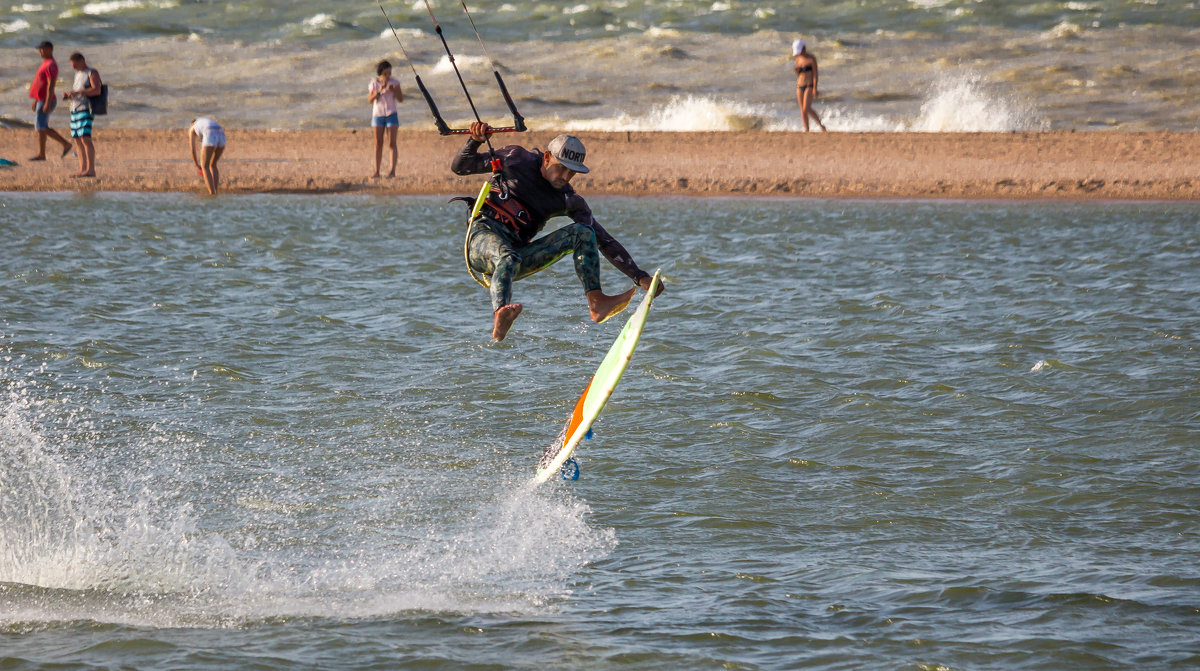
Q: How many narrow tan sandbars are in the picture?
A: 1